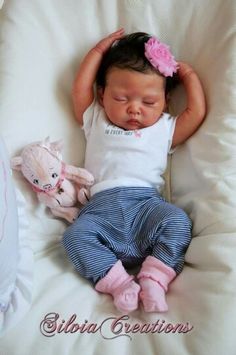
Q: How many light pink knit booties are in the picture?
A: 2